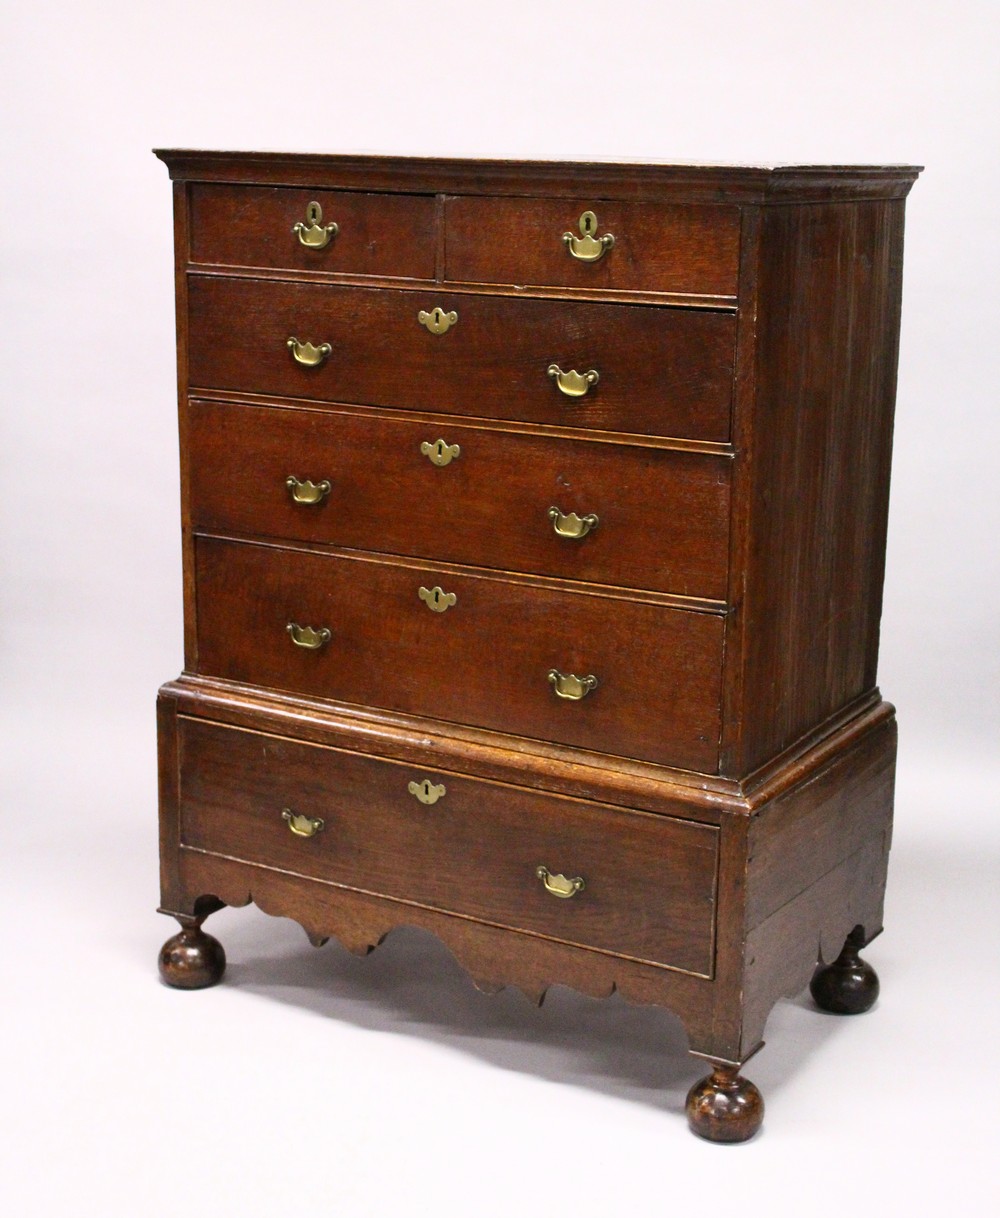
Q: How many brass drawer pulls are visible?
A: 10